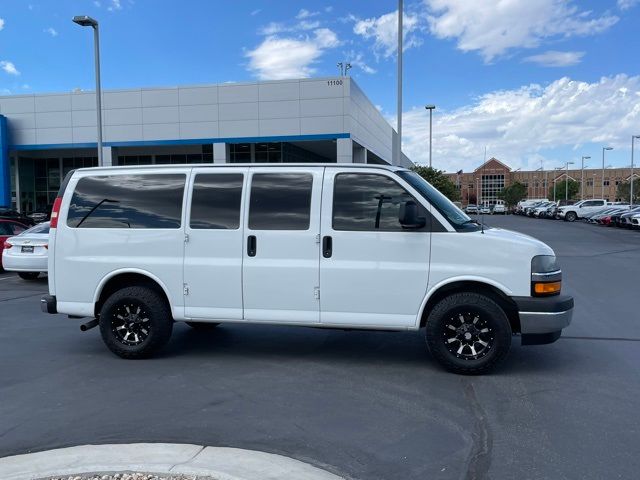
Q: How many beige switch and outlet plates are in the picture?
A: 0